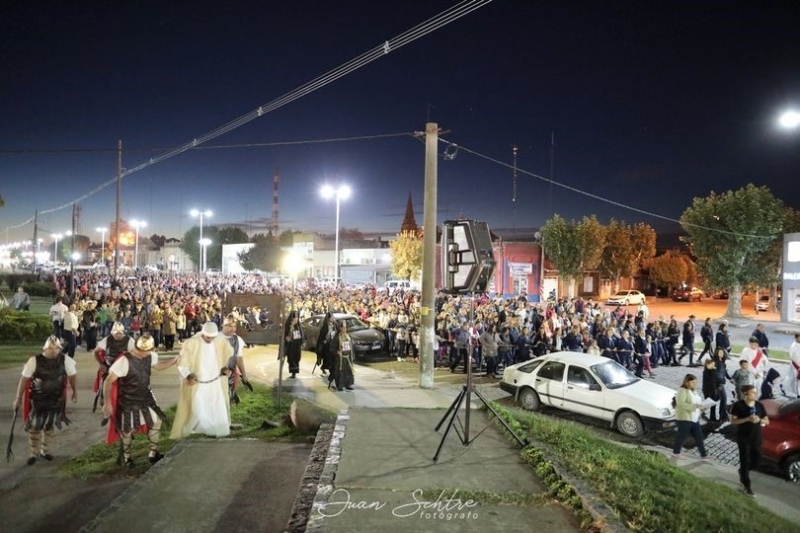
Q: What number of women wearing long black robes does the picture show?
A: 3